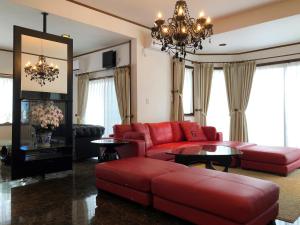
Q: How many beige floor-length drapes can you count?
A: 5